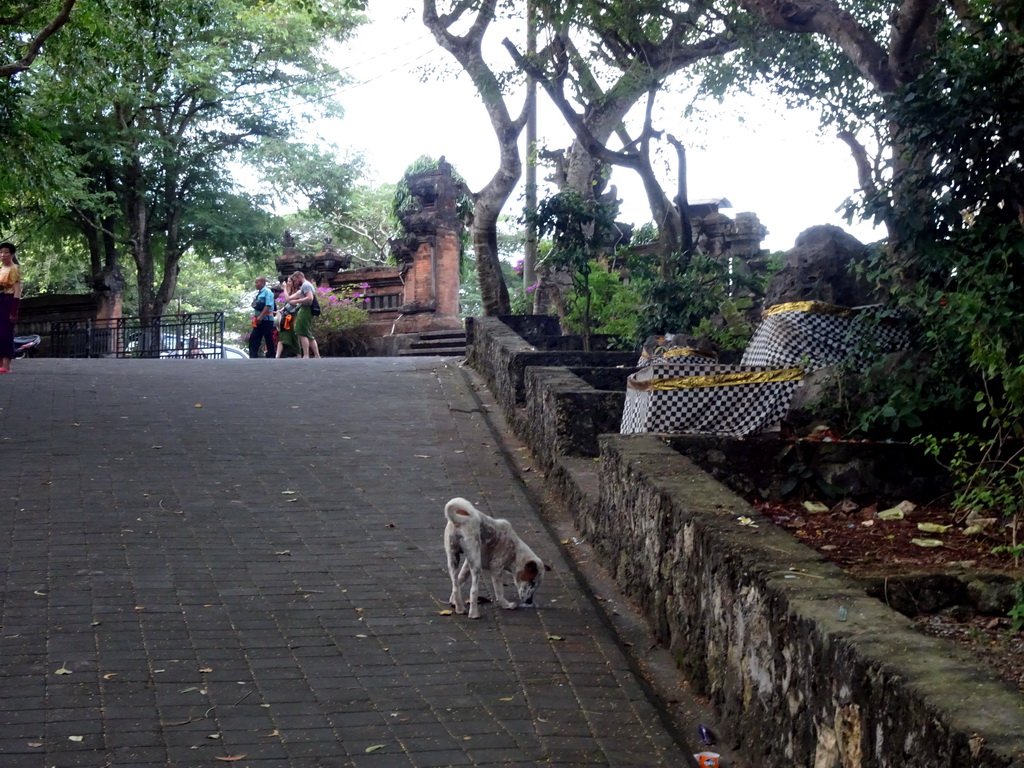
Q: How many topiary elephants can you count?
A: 0